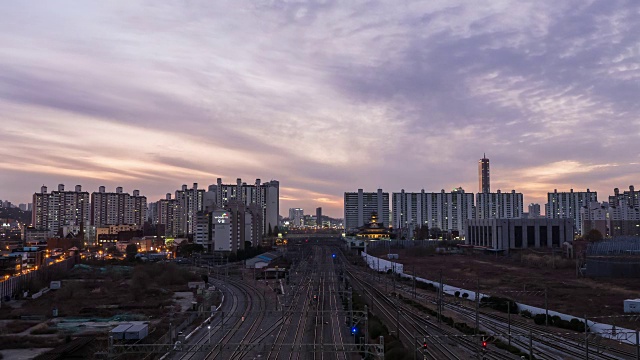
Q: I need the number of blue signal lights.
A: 2